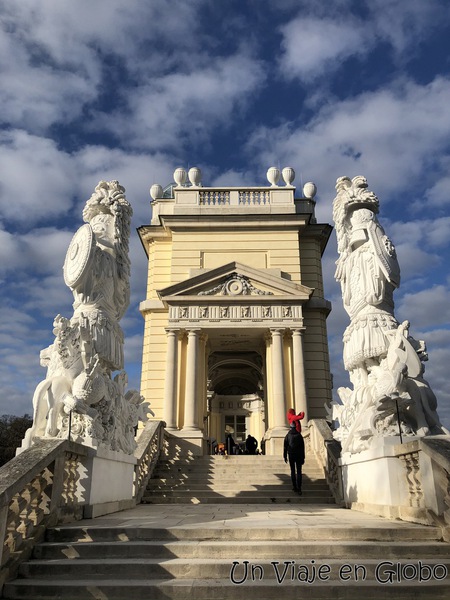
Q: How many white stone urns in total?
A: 6